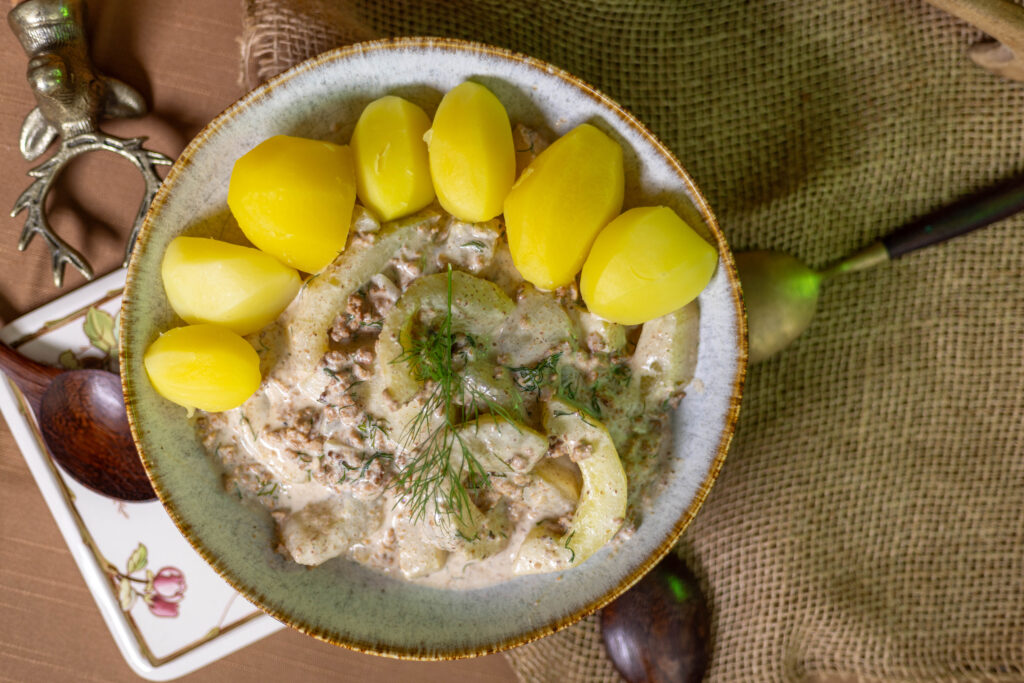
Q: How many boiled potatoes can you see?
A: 7